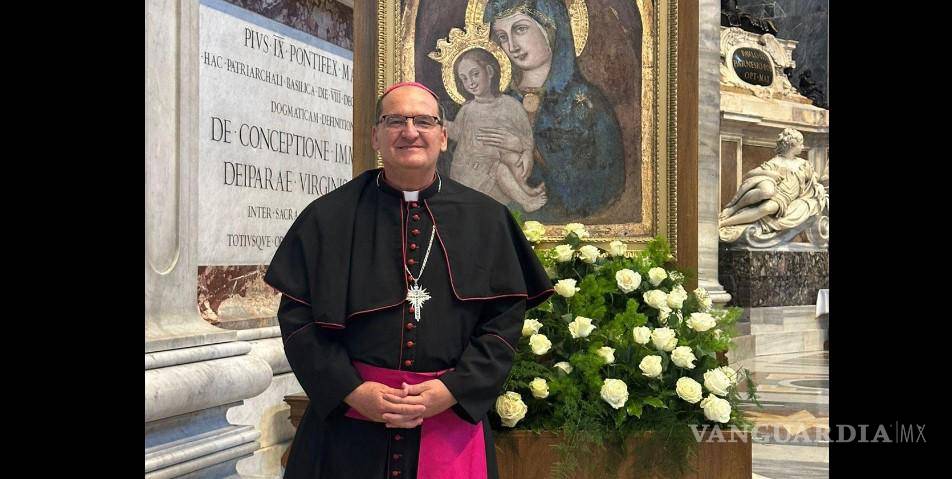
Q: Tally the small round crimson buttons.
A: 13